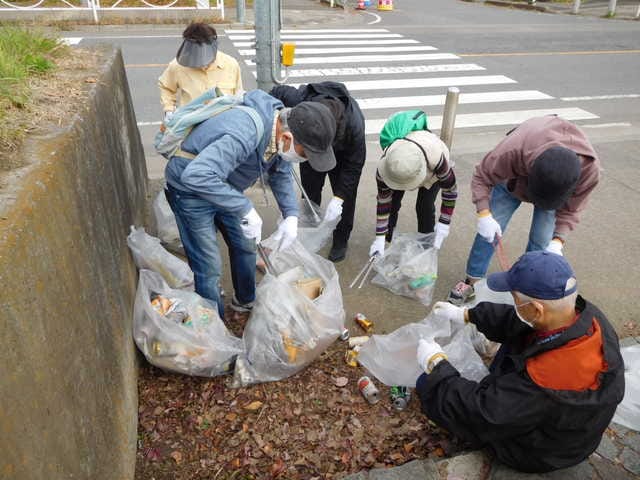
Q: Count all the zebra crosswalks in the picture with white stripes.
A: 1